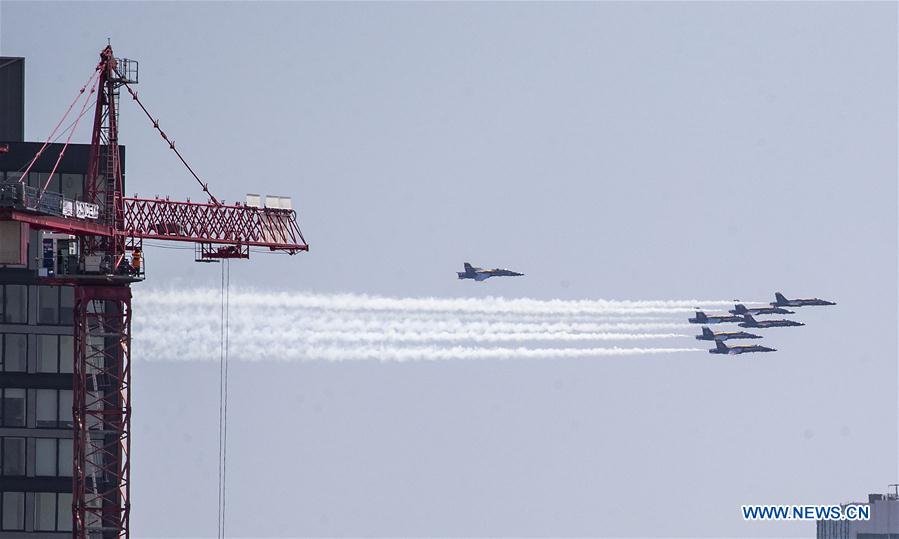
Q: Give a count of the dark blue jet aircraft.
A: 7